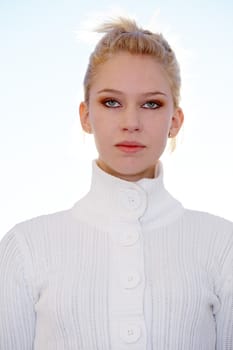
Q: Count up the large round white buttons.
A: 4